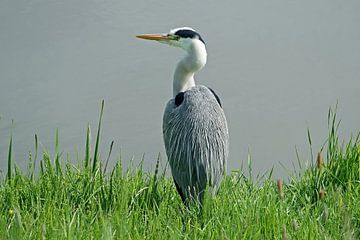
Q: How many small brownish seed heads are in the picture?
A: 3